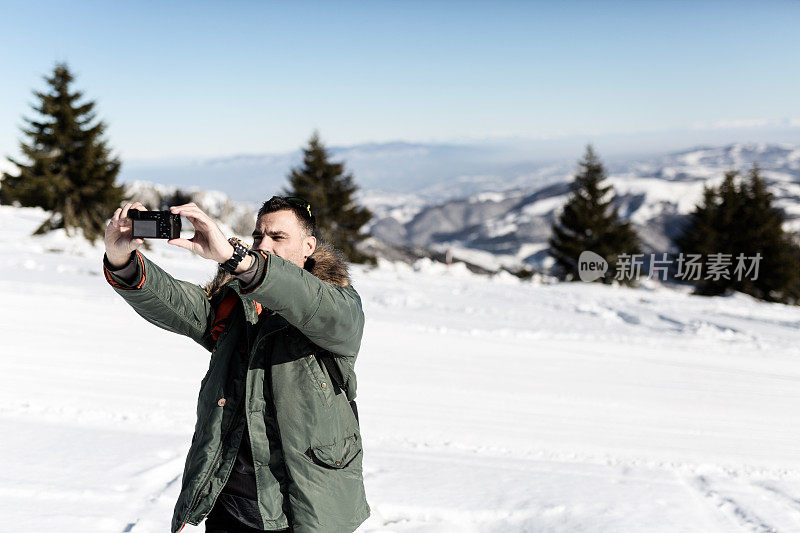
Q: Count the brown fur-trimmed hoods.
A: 1